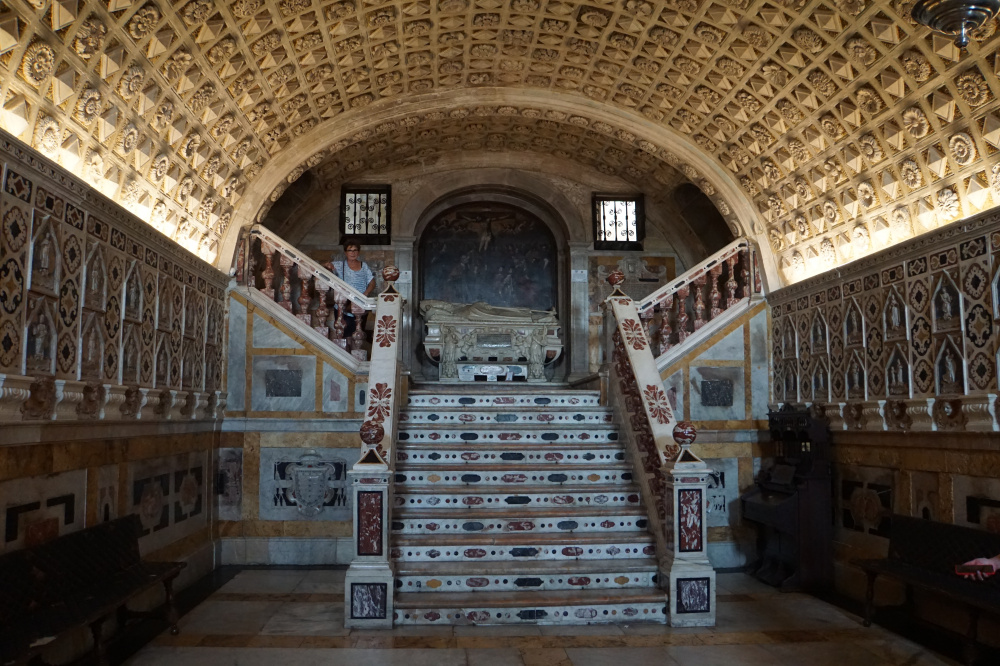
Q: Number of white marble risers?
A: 10